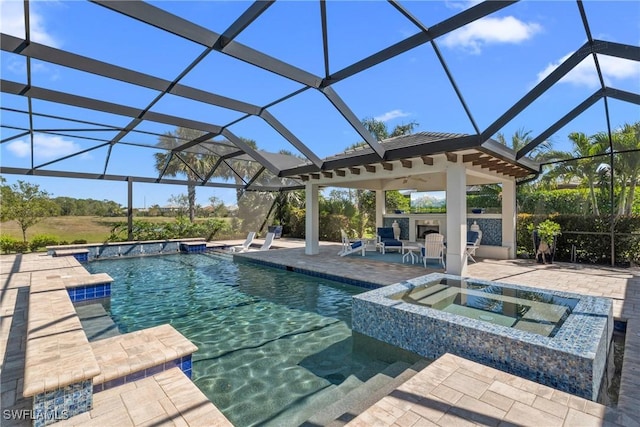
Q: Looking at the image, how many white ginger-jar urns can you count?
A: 2